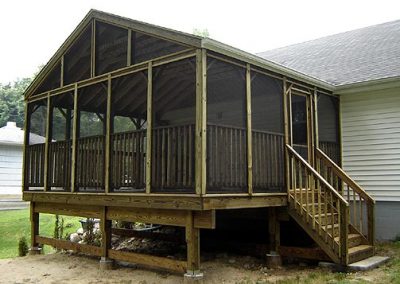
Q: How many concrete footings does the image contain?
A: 4